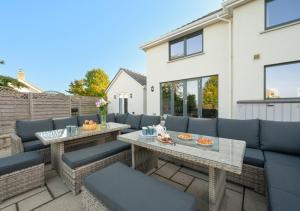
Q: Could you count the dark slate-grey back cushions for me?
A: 11